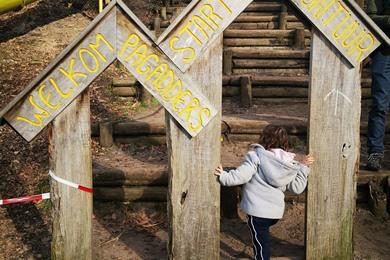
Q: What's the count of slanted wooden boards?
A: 4